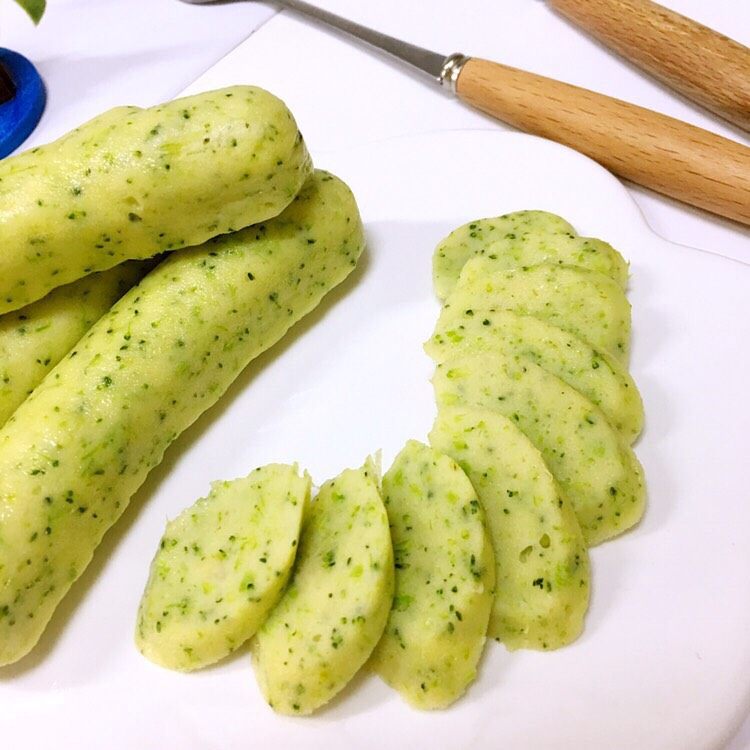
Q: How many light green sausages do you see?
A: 3